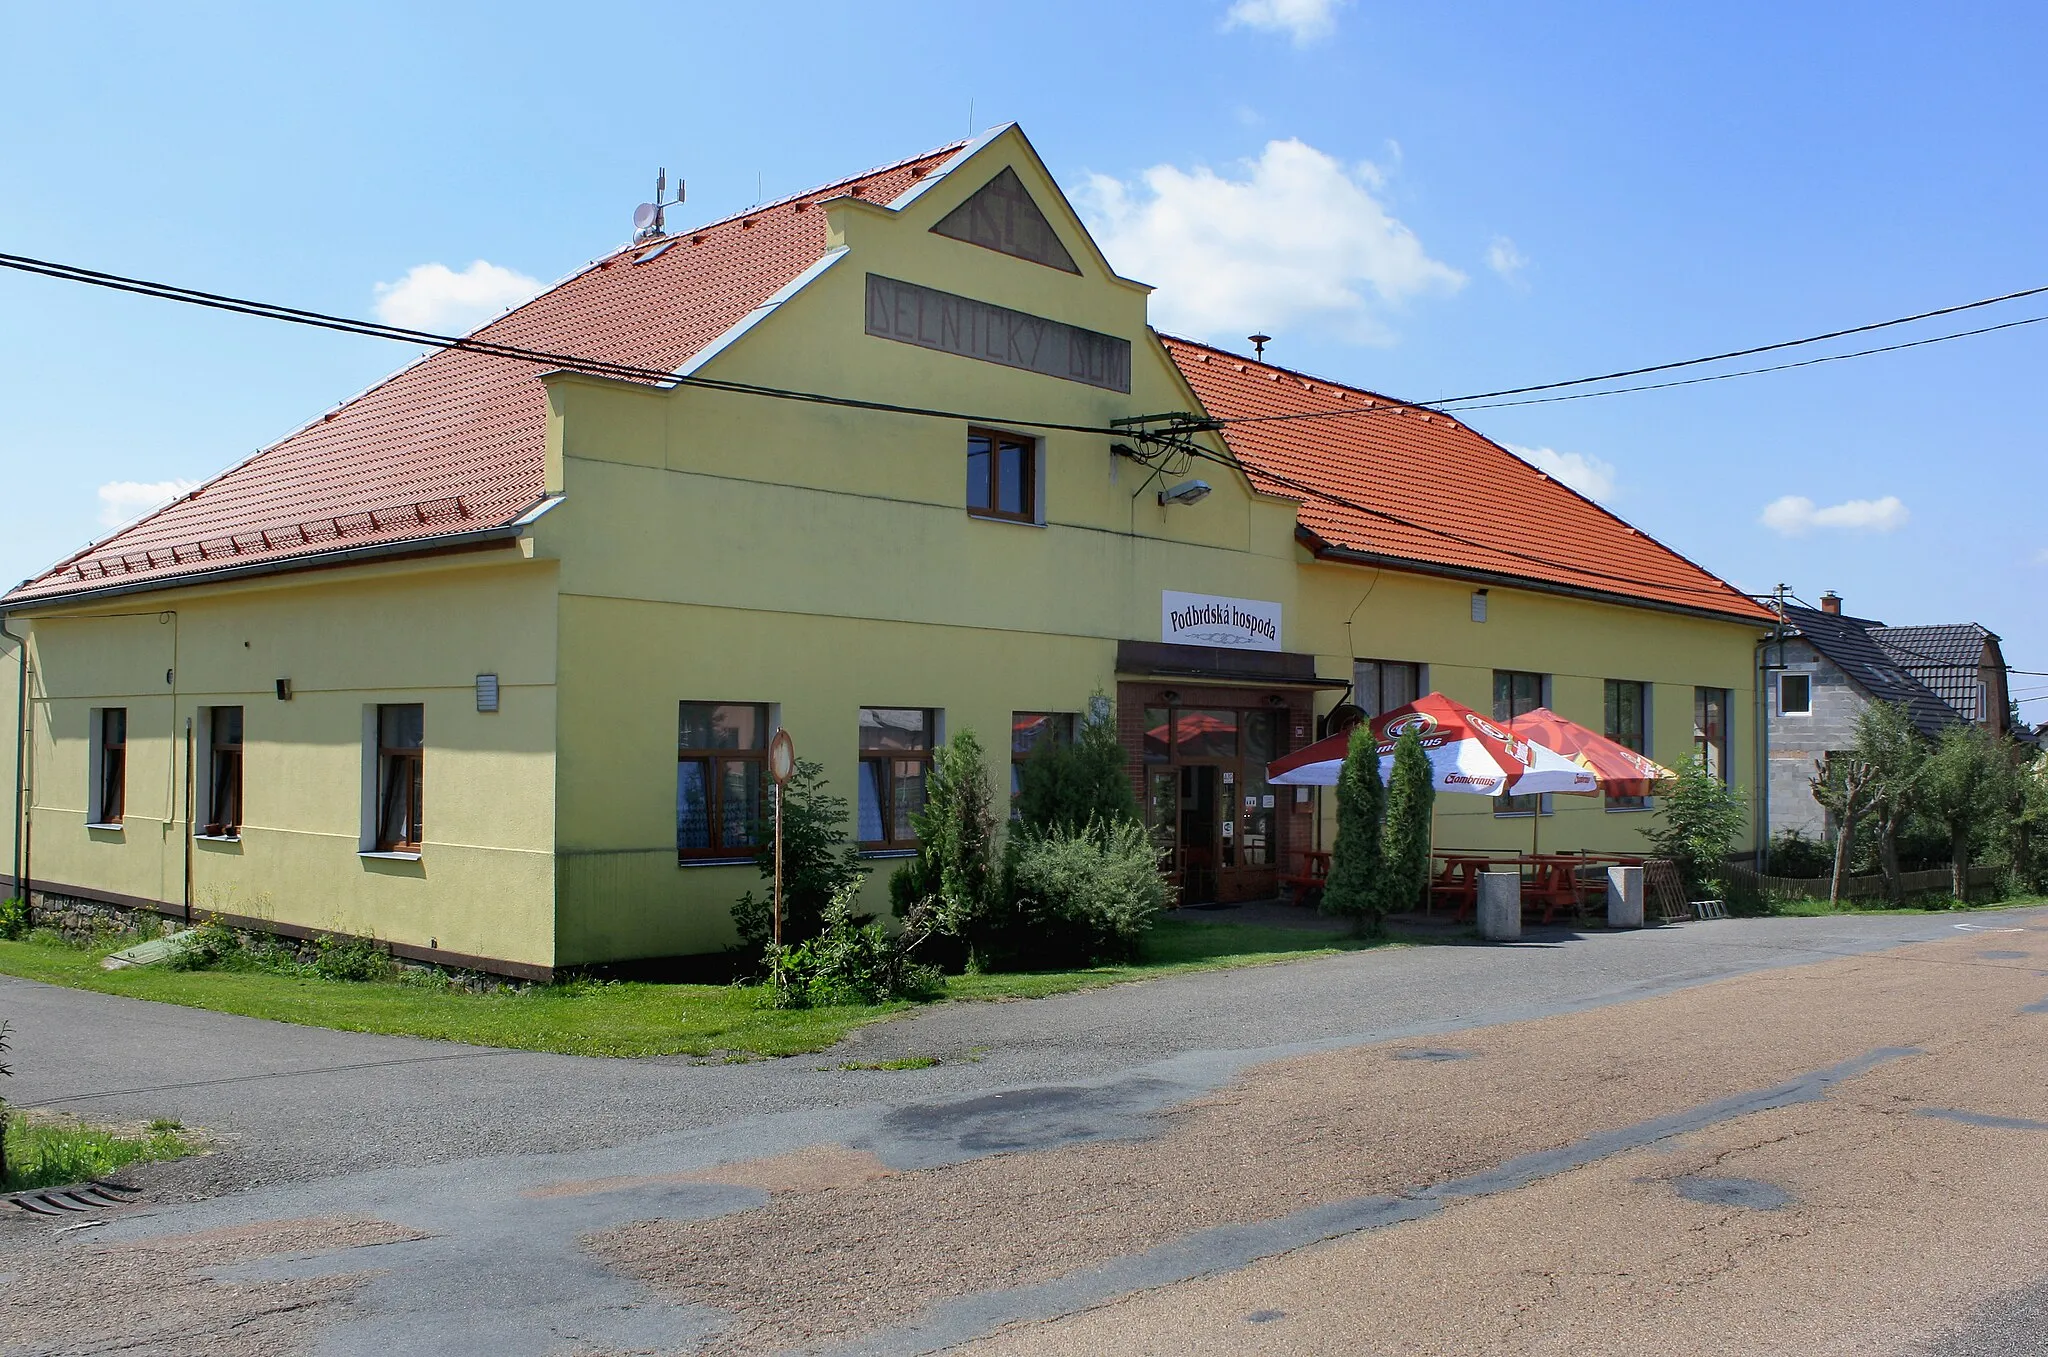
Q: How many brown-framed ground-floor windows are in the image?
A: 10